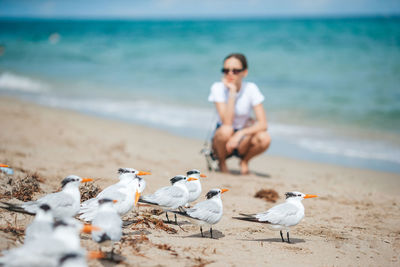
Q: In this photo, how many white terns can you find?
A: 11